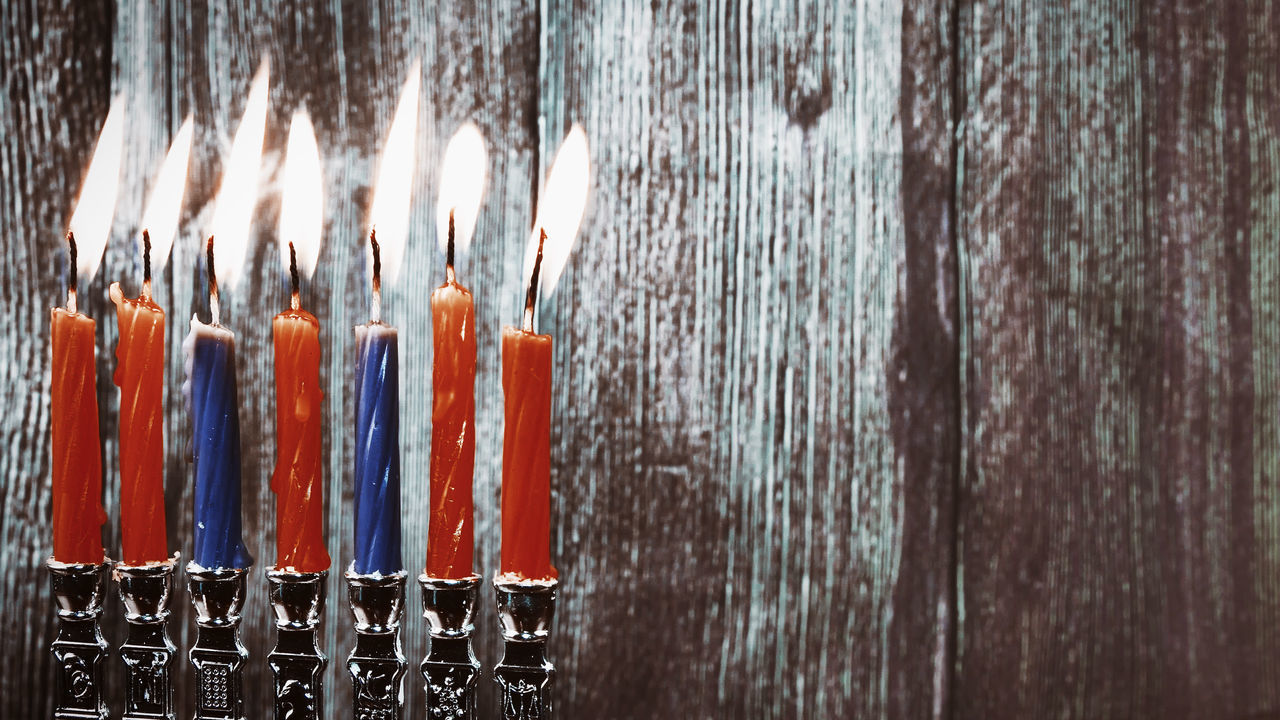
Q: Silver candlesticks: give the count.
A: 7